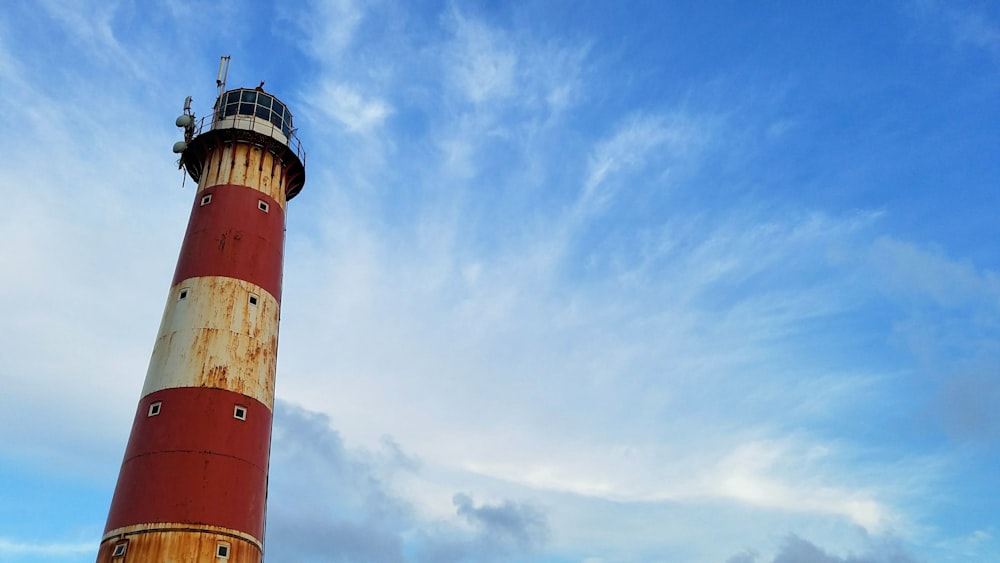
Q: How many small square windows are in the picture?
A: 8